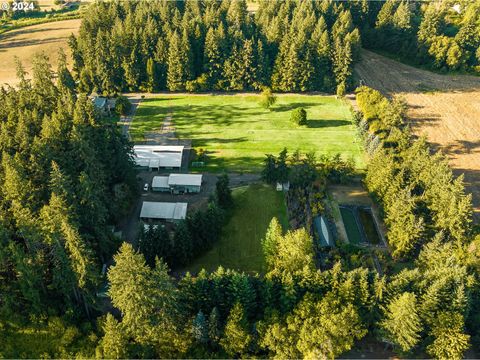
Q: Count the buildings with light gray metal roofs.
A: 3